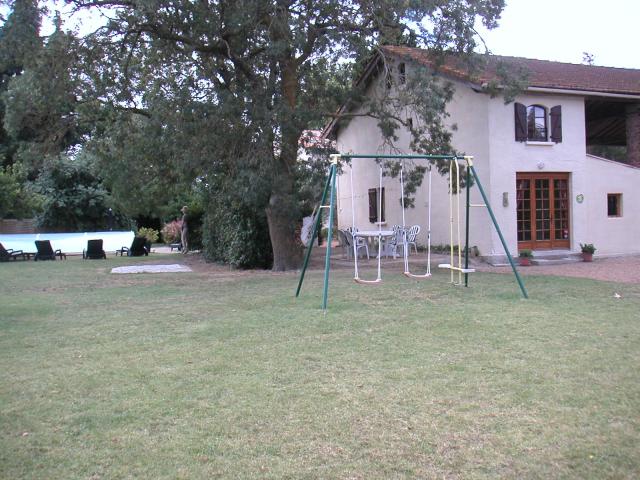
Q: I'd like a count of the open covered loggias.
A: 1